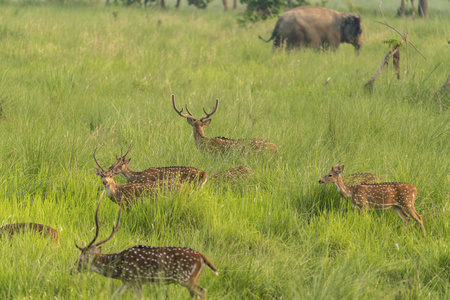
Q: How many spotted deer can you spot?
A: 8